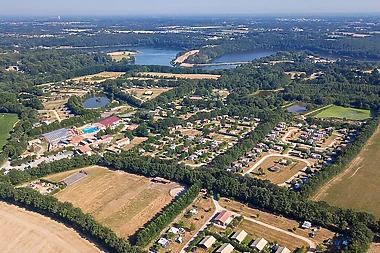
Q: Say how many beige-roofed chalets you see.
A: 5